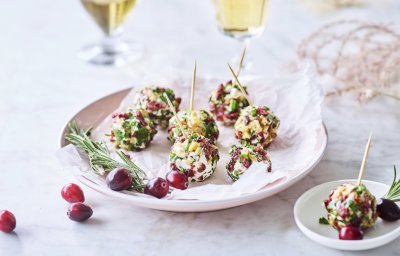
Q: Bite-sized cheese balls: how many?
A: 8